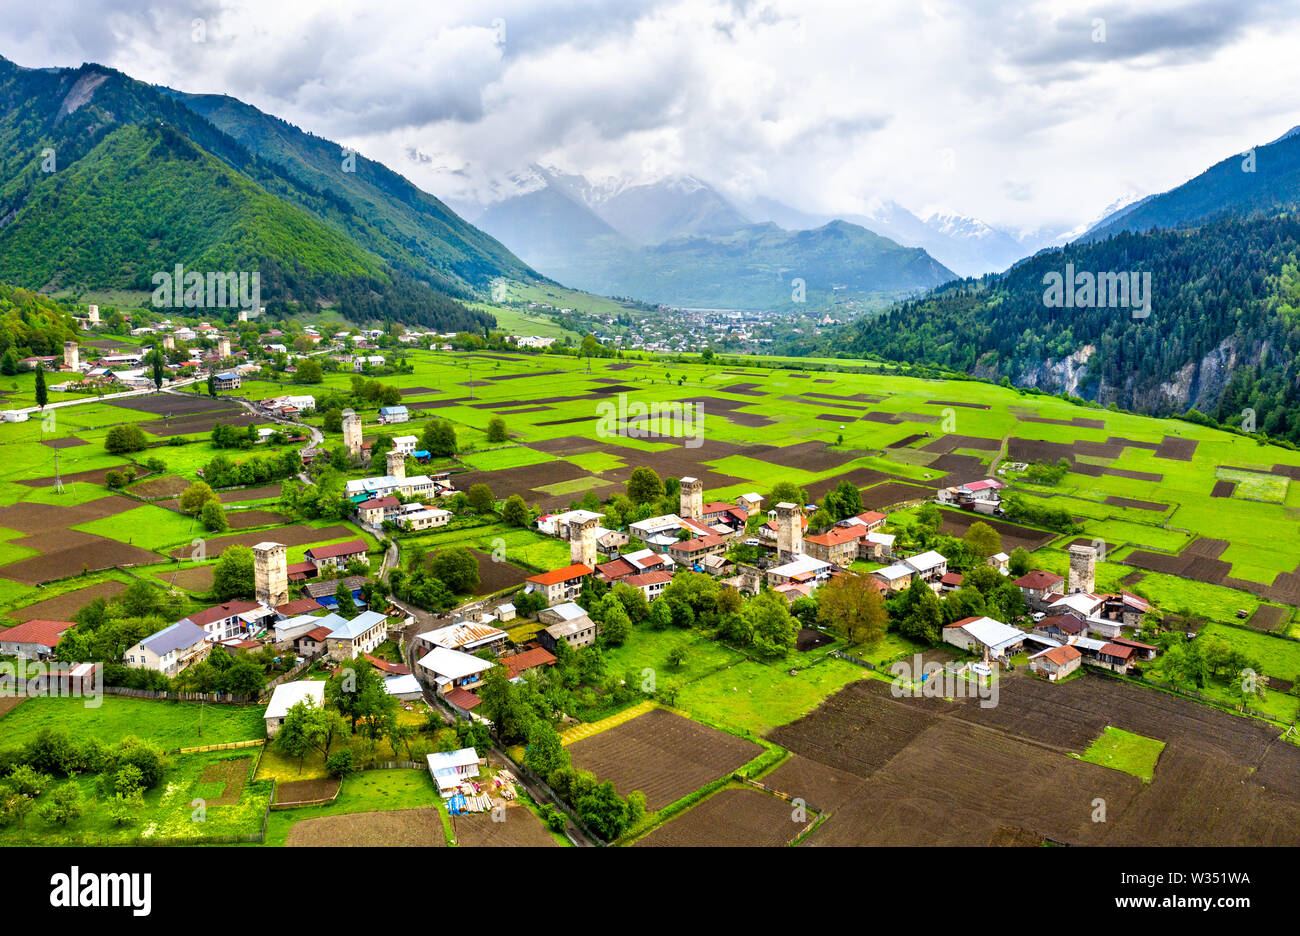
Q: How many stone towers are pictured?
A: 12